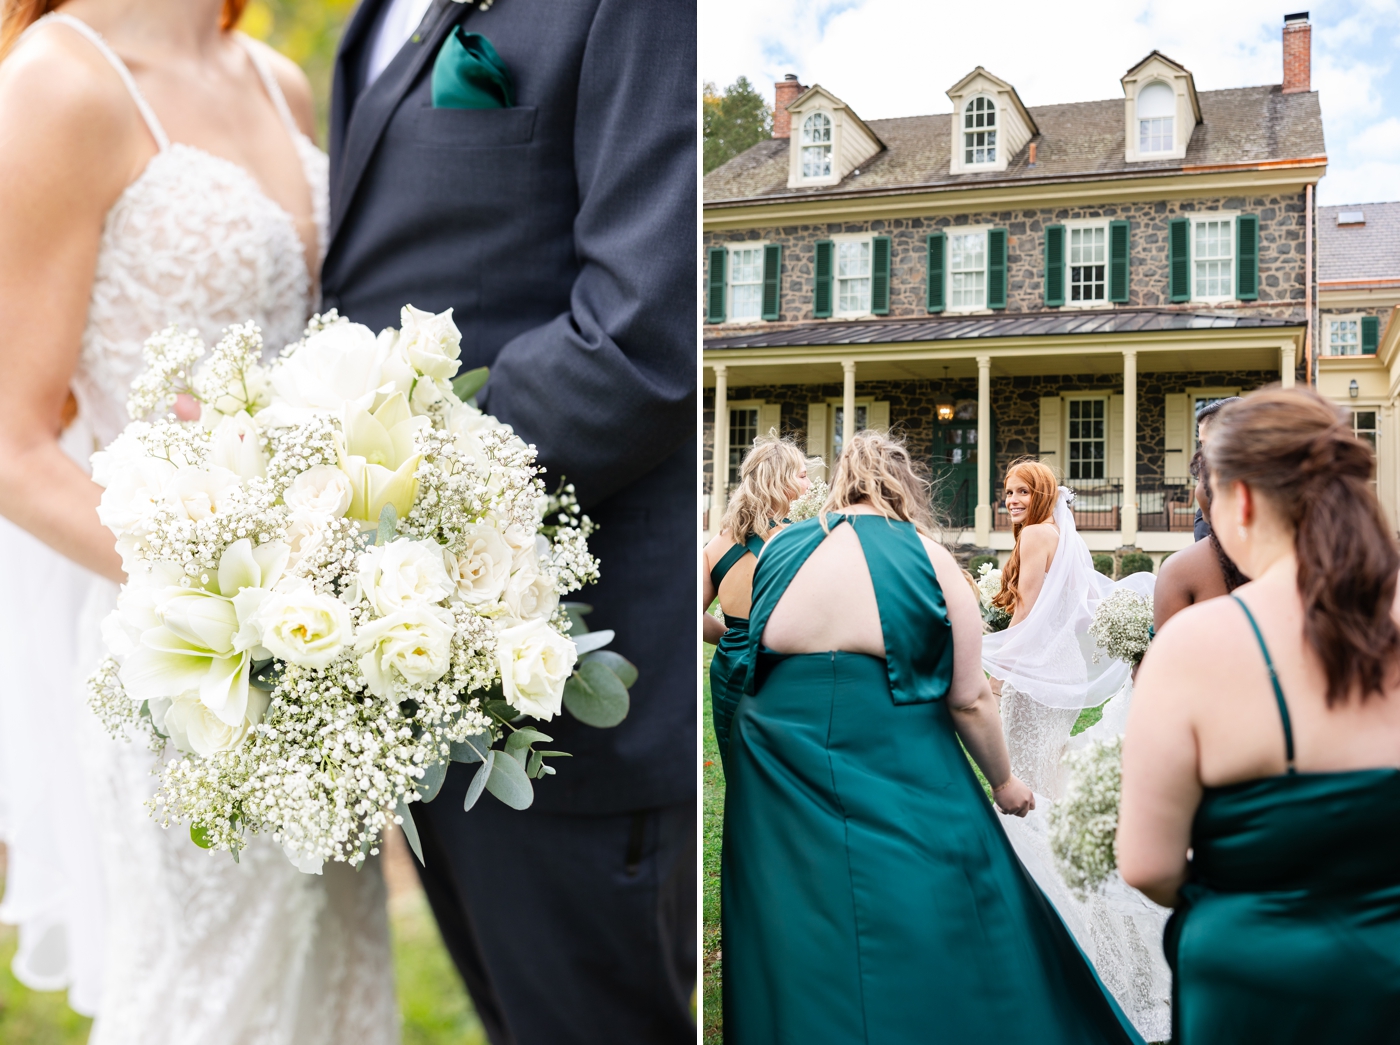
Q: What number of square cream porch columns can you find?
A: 5